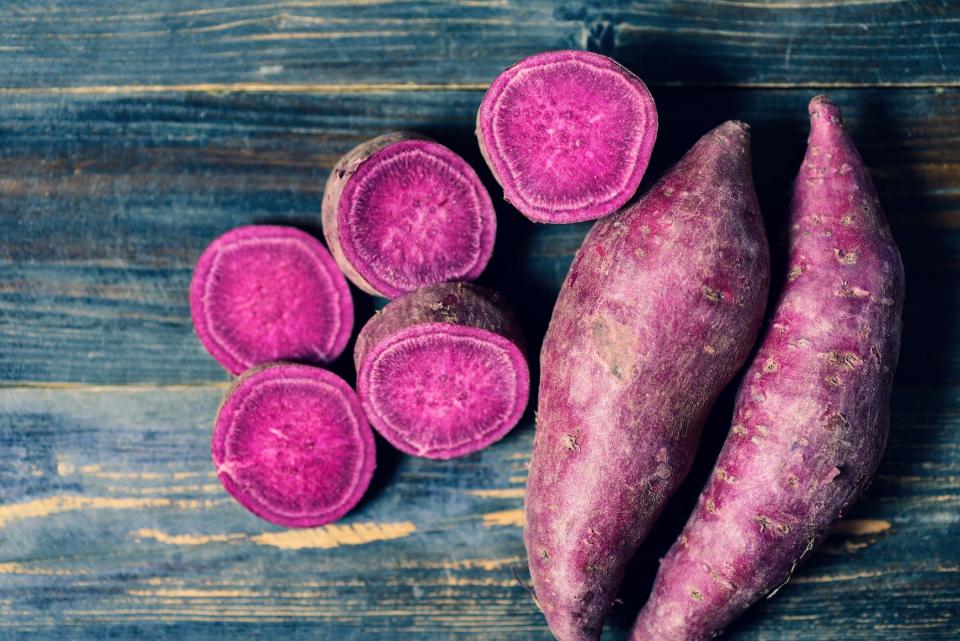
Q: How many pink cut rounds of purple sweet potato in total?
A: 5